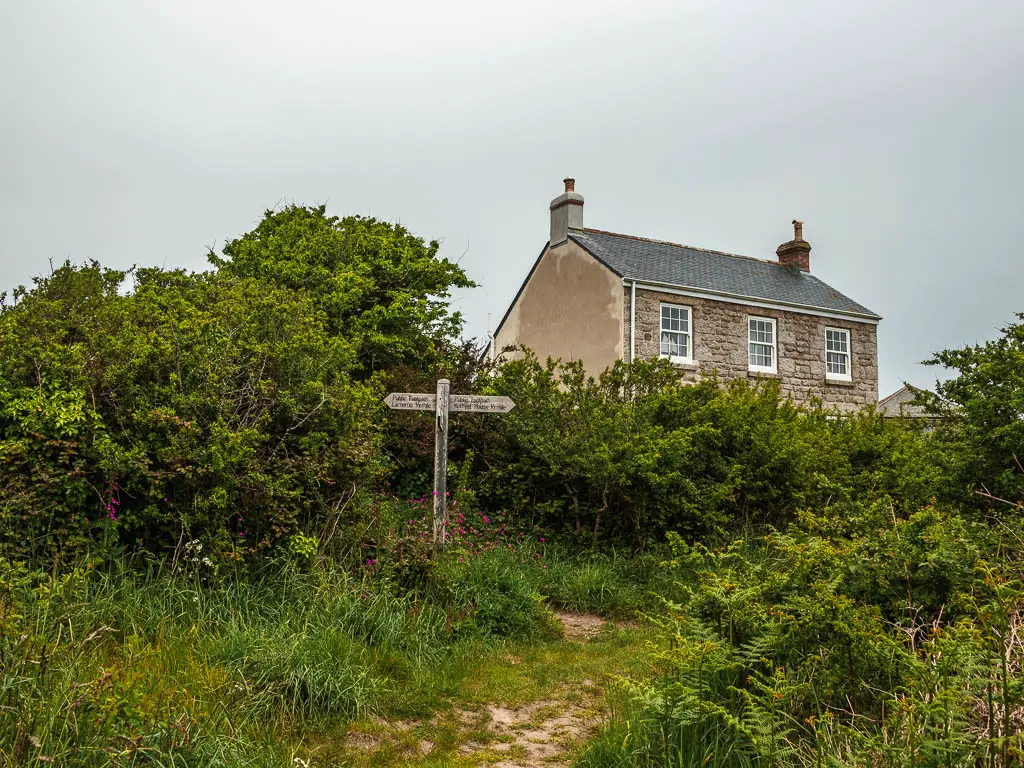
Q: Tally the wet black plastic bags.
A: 0